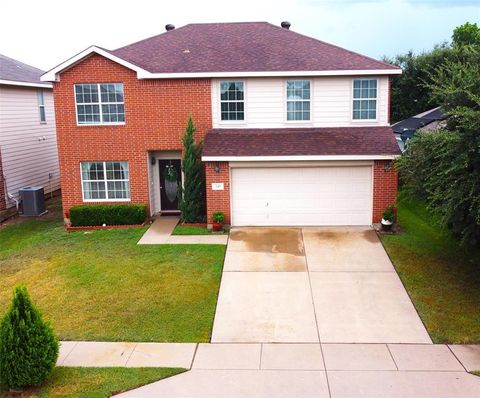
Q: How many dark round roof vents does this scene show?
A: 2